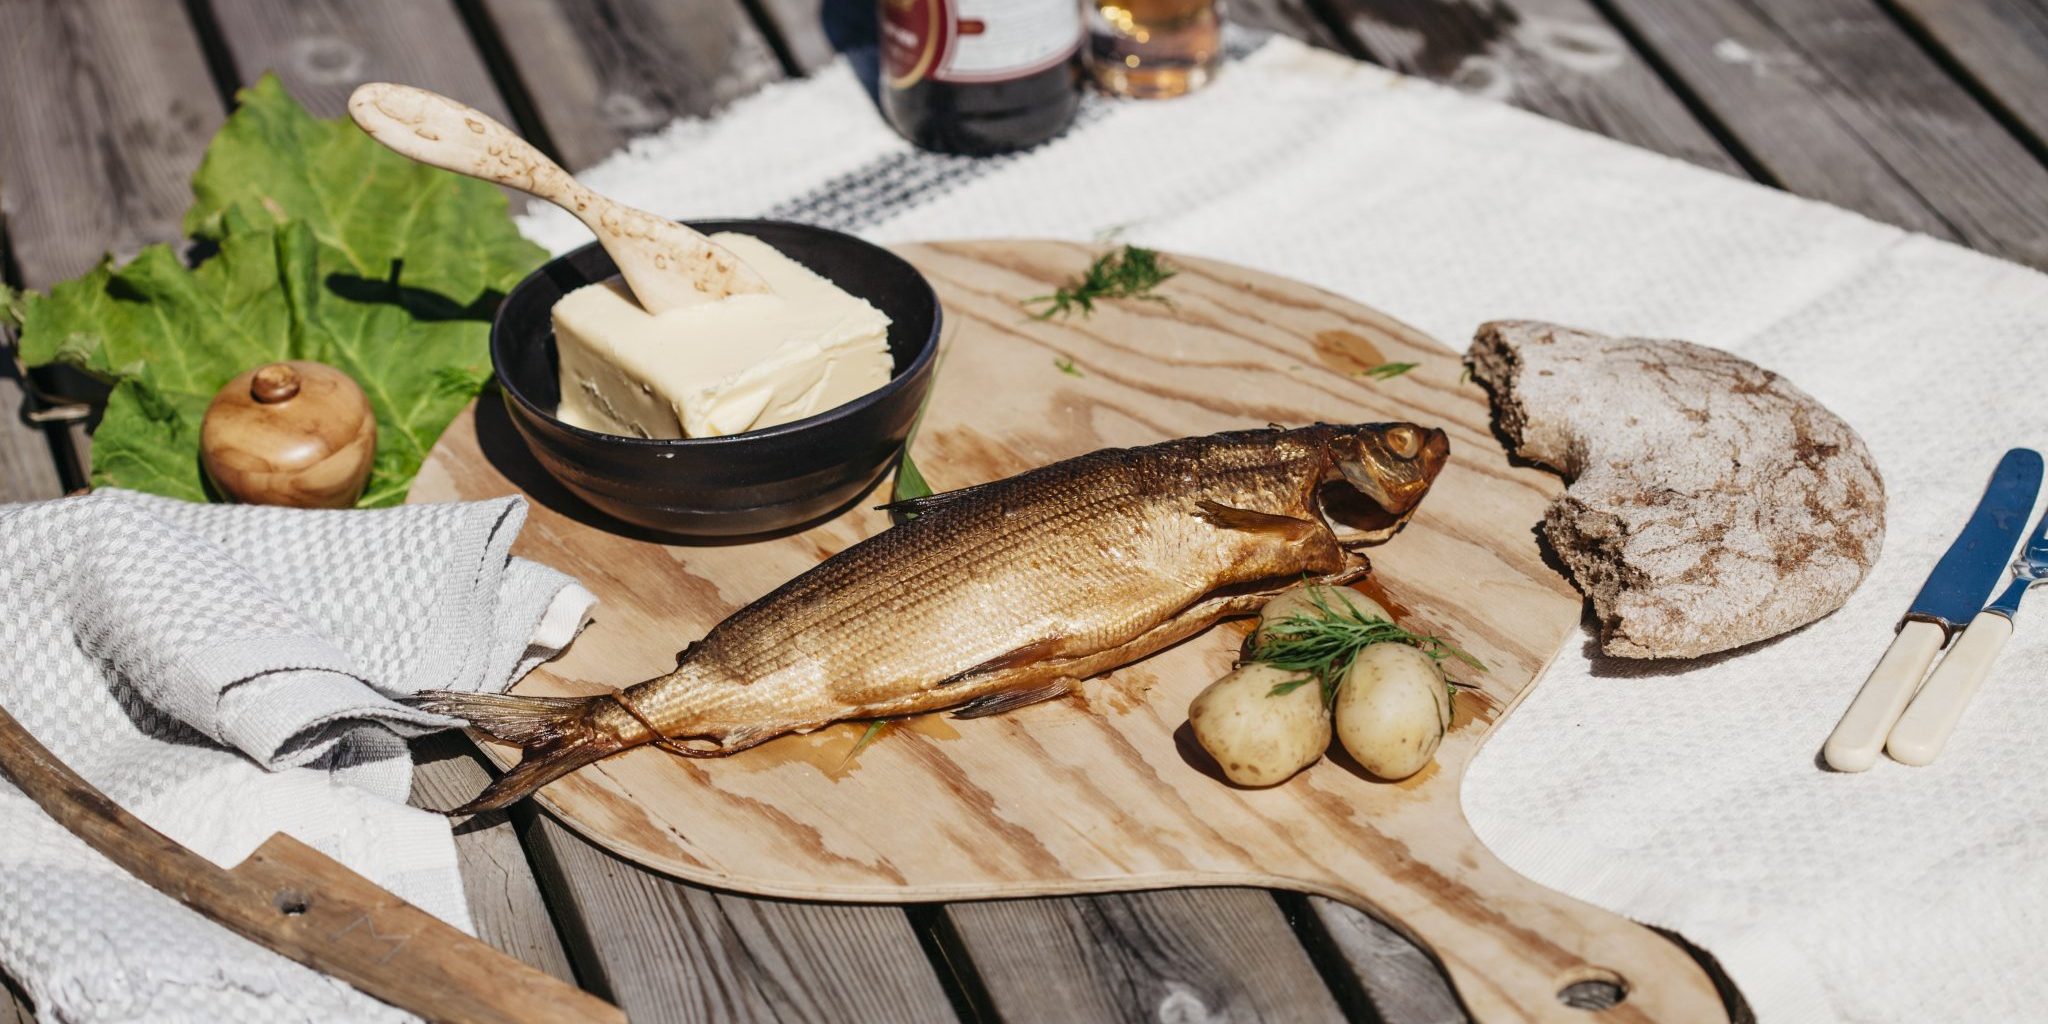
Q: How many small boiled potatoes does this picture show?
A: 3